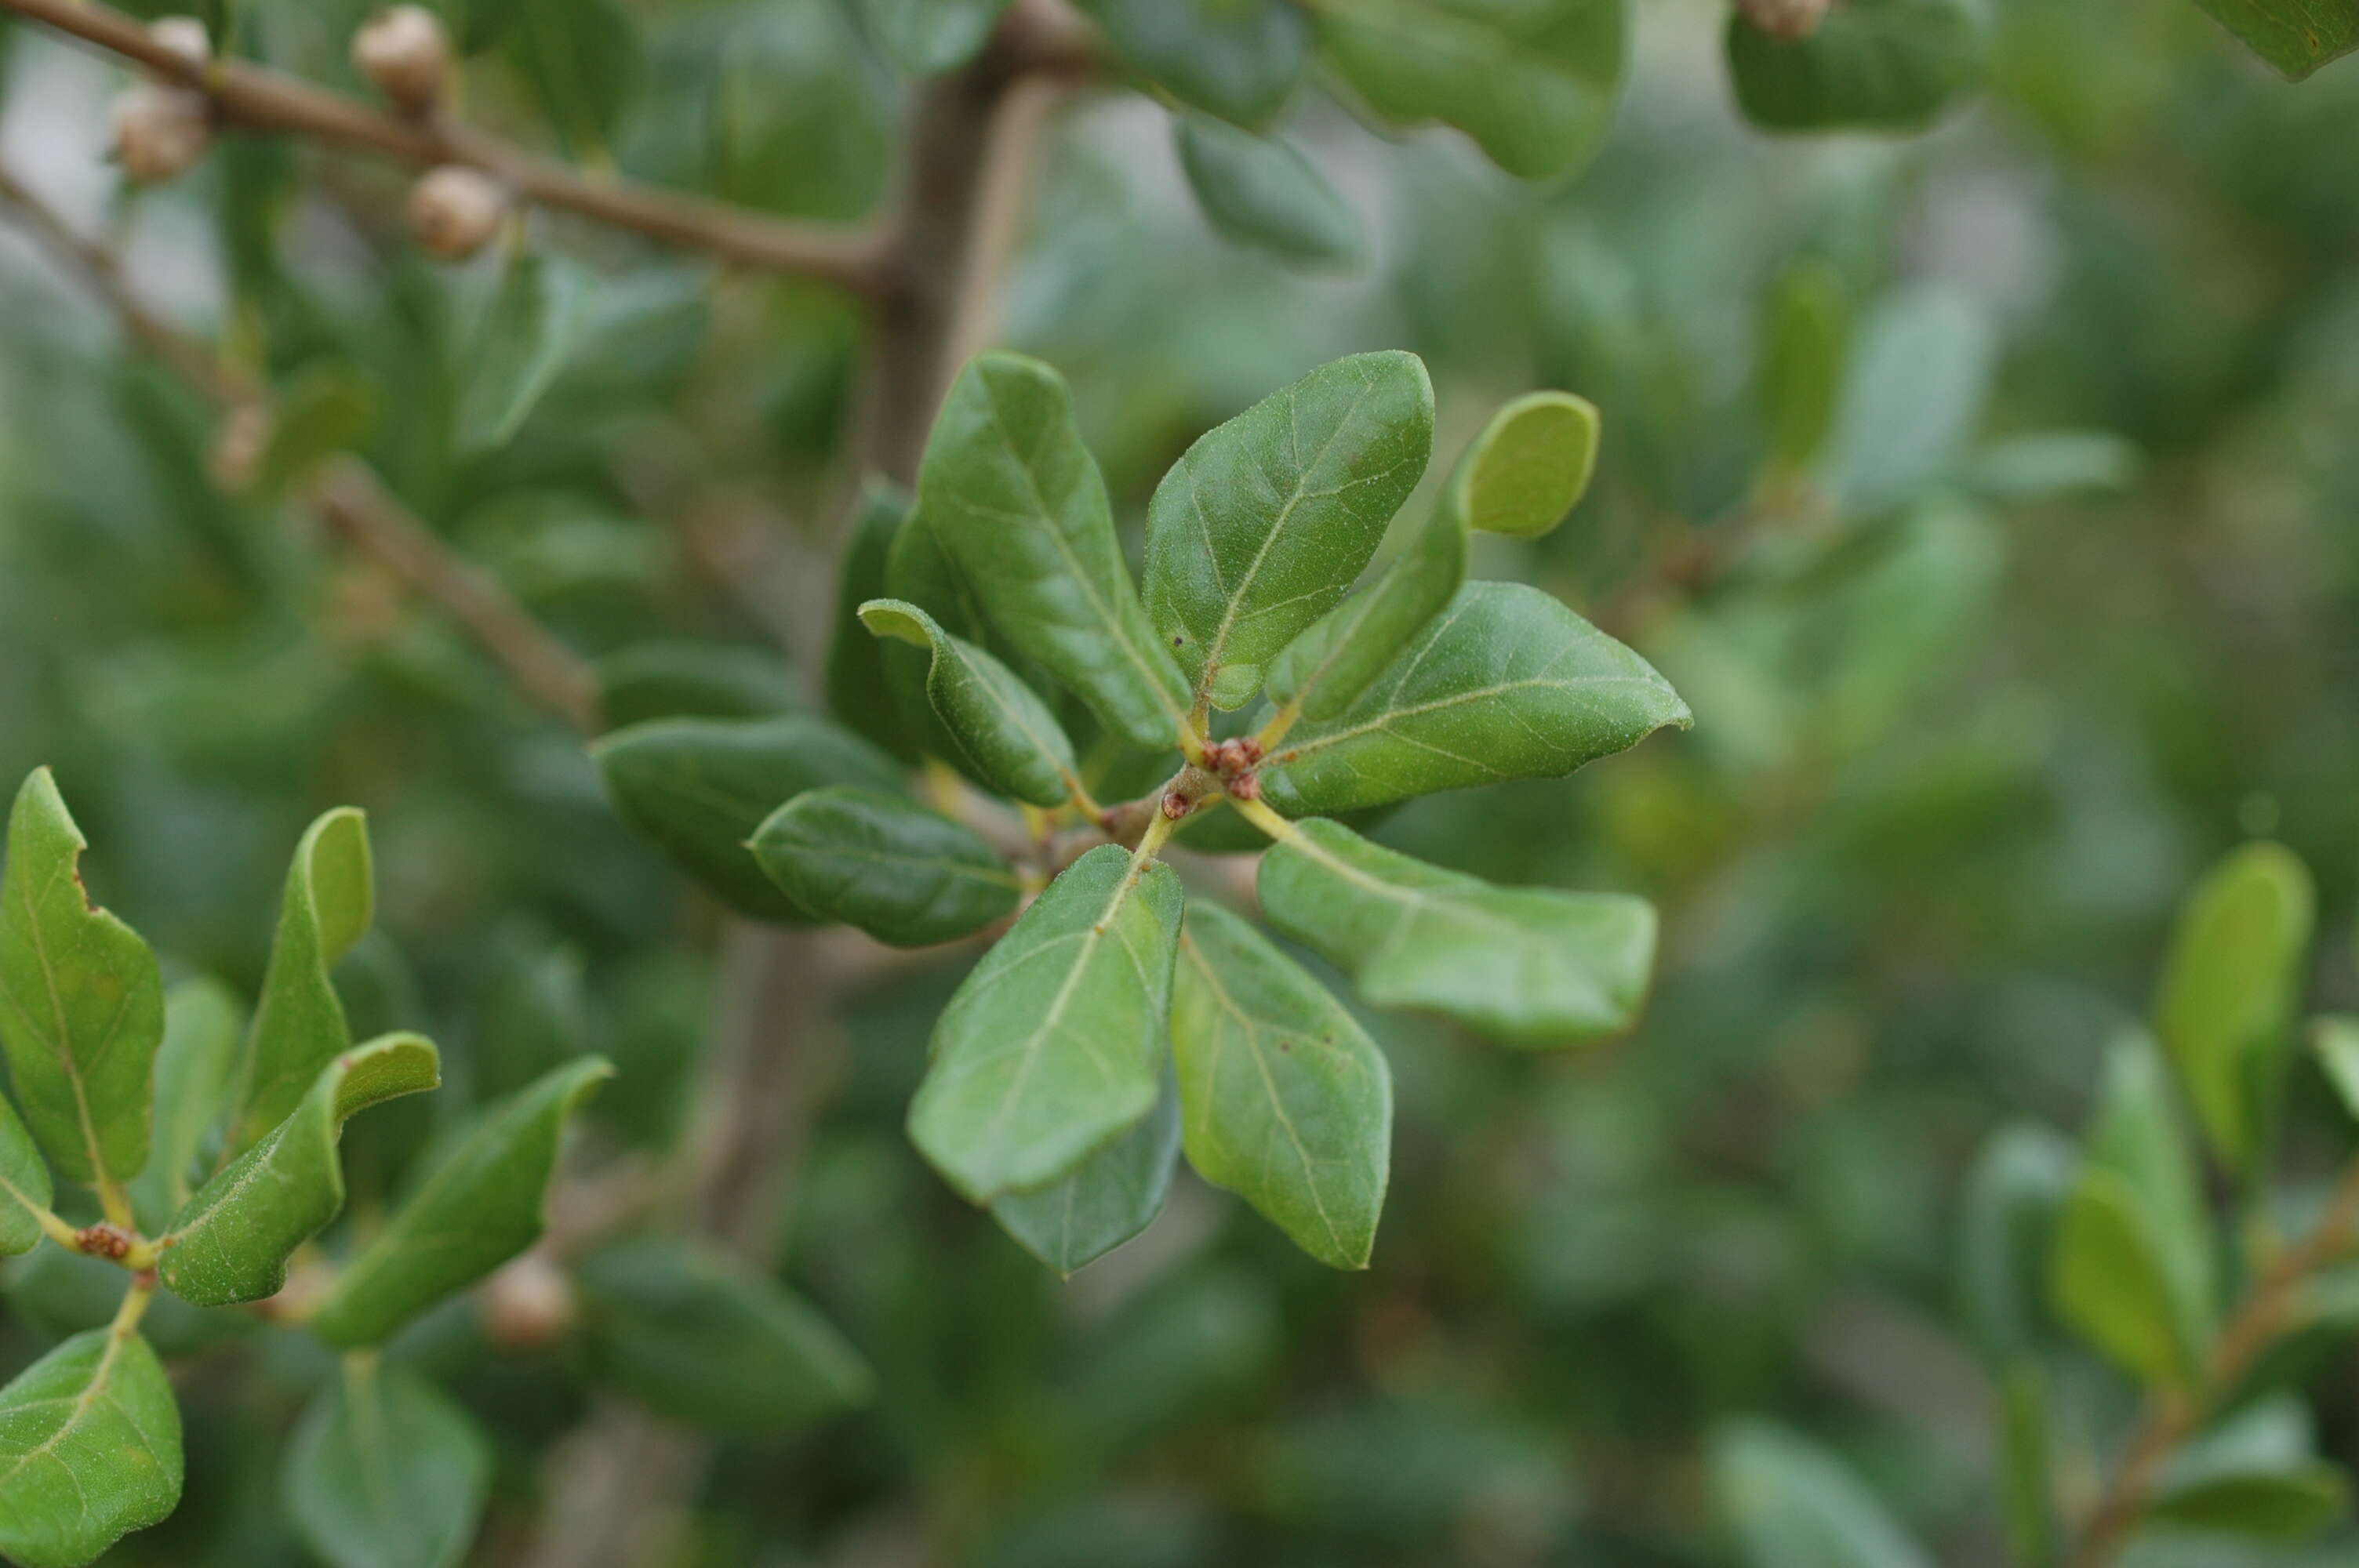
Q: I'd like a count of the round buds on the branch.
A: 4